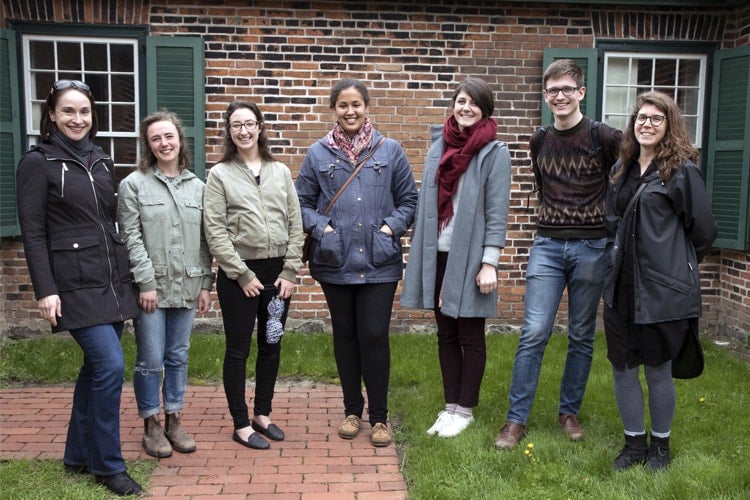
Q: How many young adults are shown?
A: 7